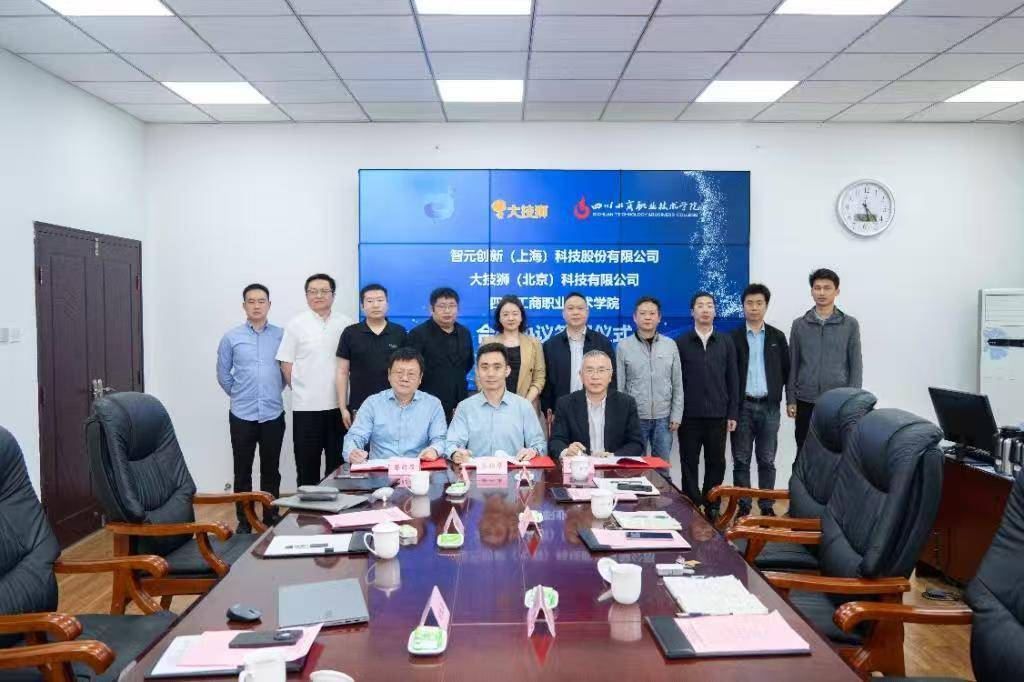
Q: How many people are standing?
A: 10